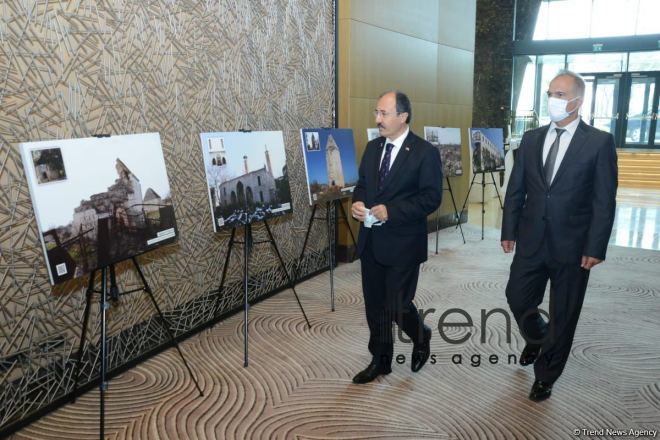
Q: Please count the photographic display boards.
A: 6